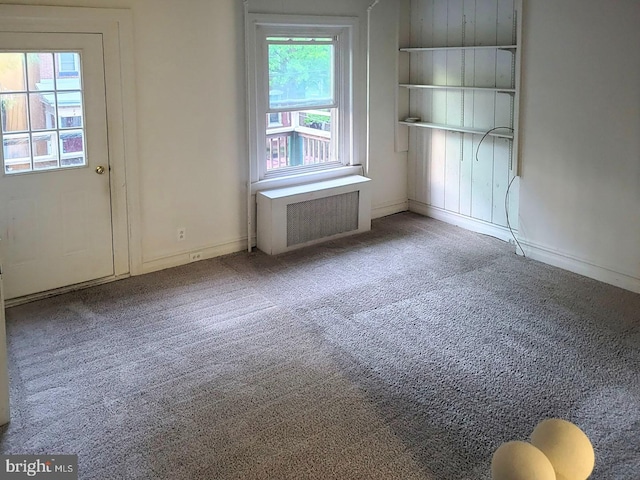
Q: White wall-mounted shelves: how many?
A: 3